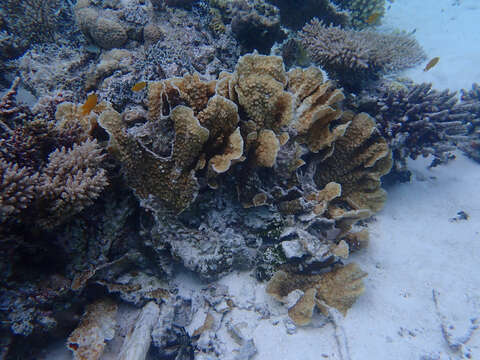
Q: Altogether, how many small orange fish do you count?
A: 4